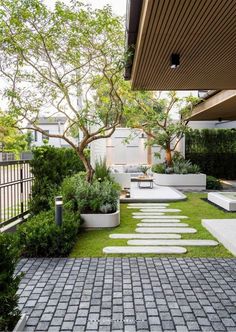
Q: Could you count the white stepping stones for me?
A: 11